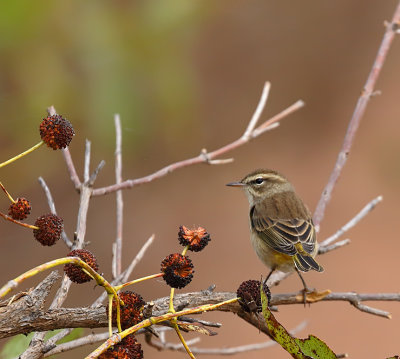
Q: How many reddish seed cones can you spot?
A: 9